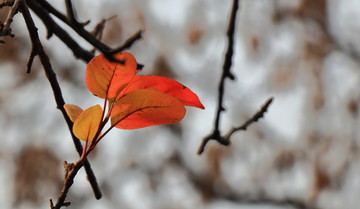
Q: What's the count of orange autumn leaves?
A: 5